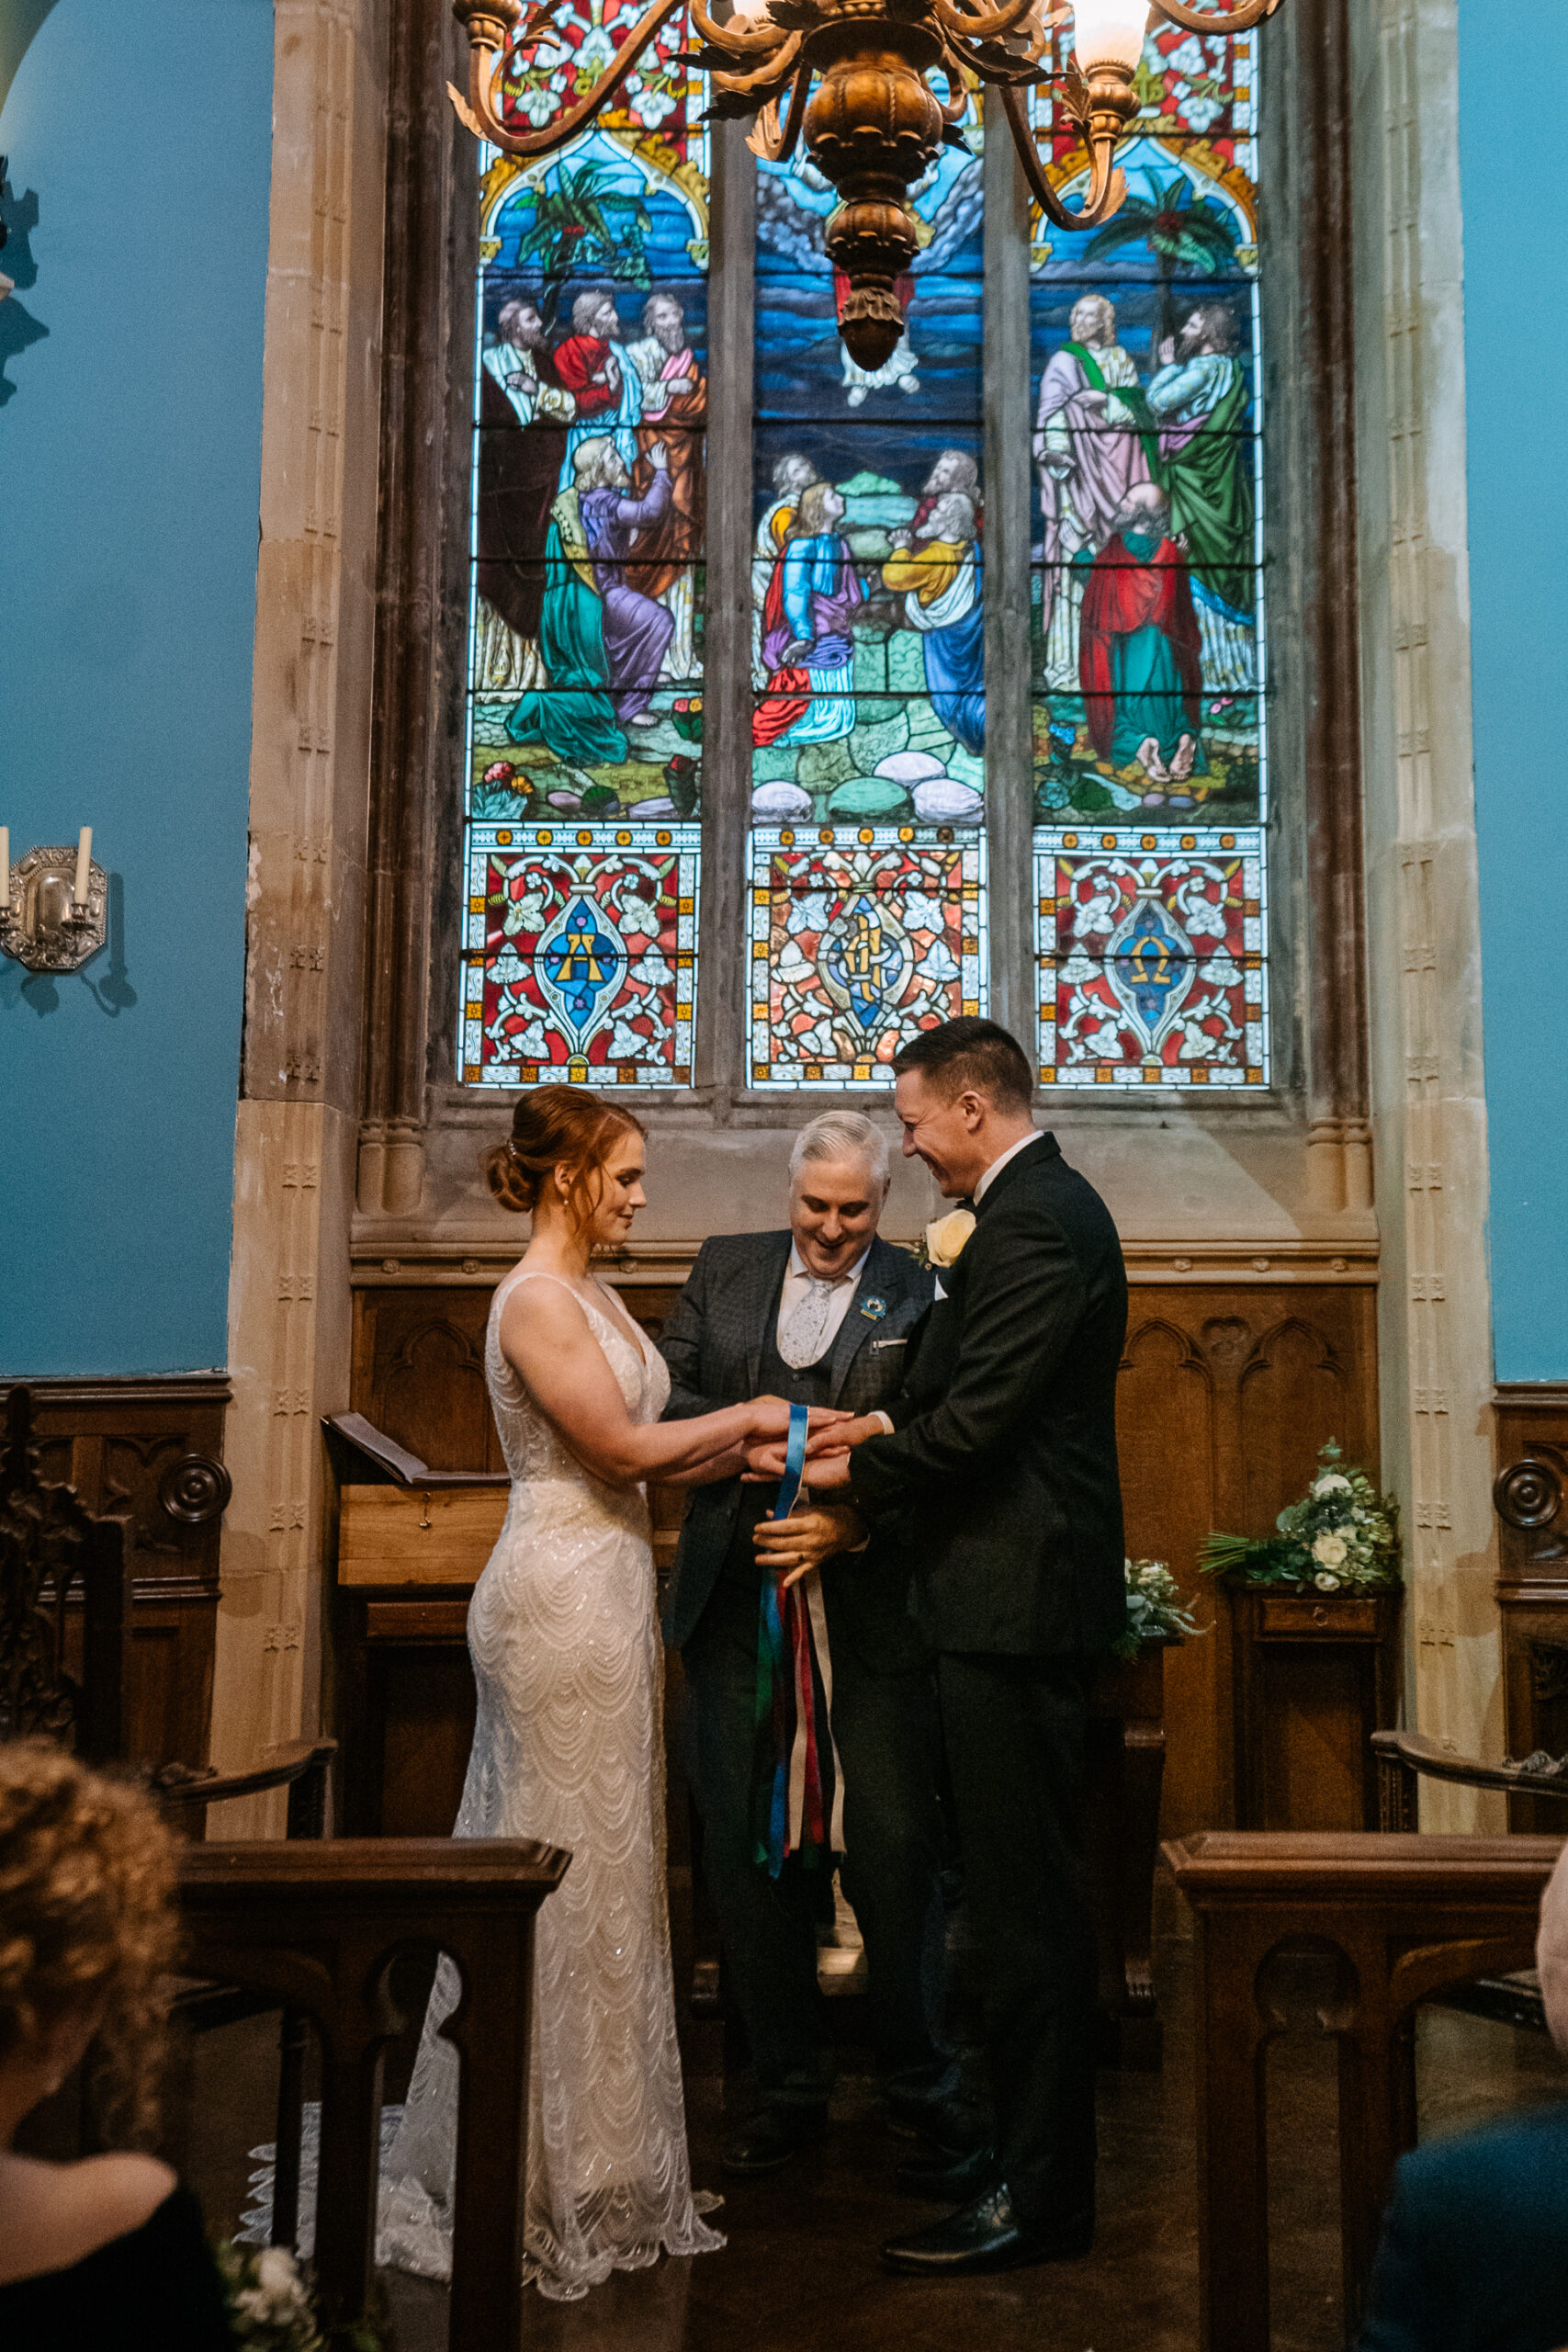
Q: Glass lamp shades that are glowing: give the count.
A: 2